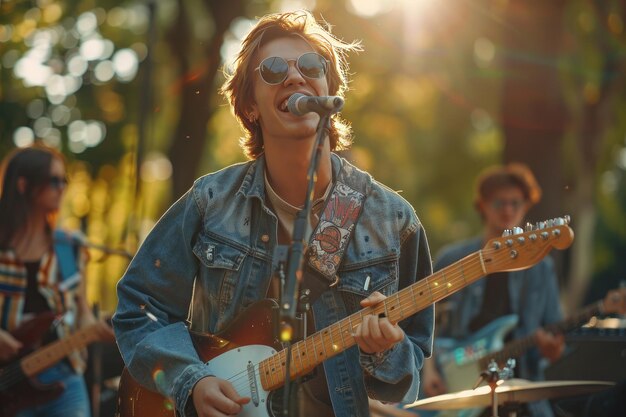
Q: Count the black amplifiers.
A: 1